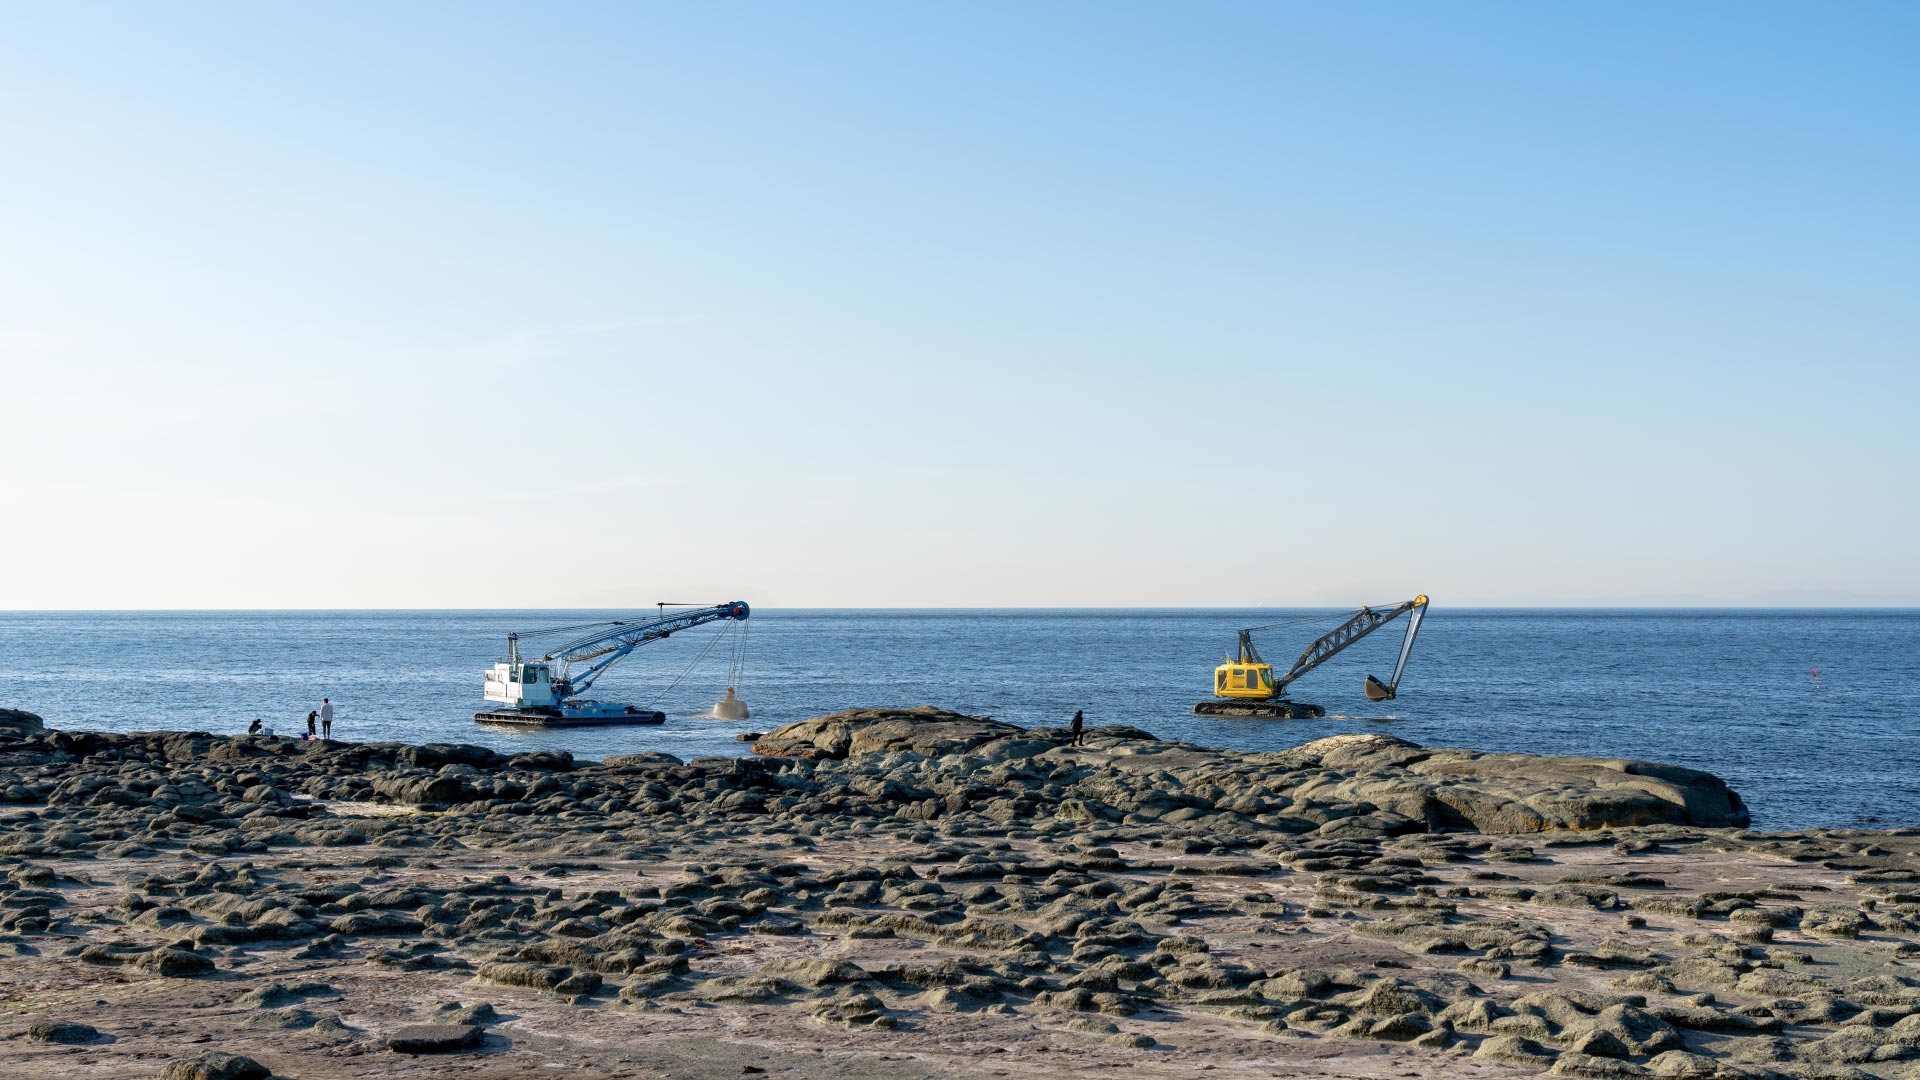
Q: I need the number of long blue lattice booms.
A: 1